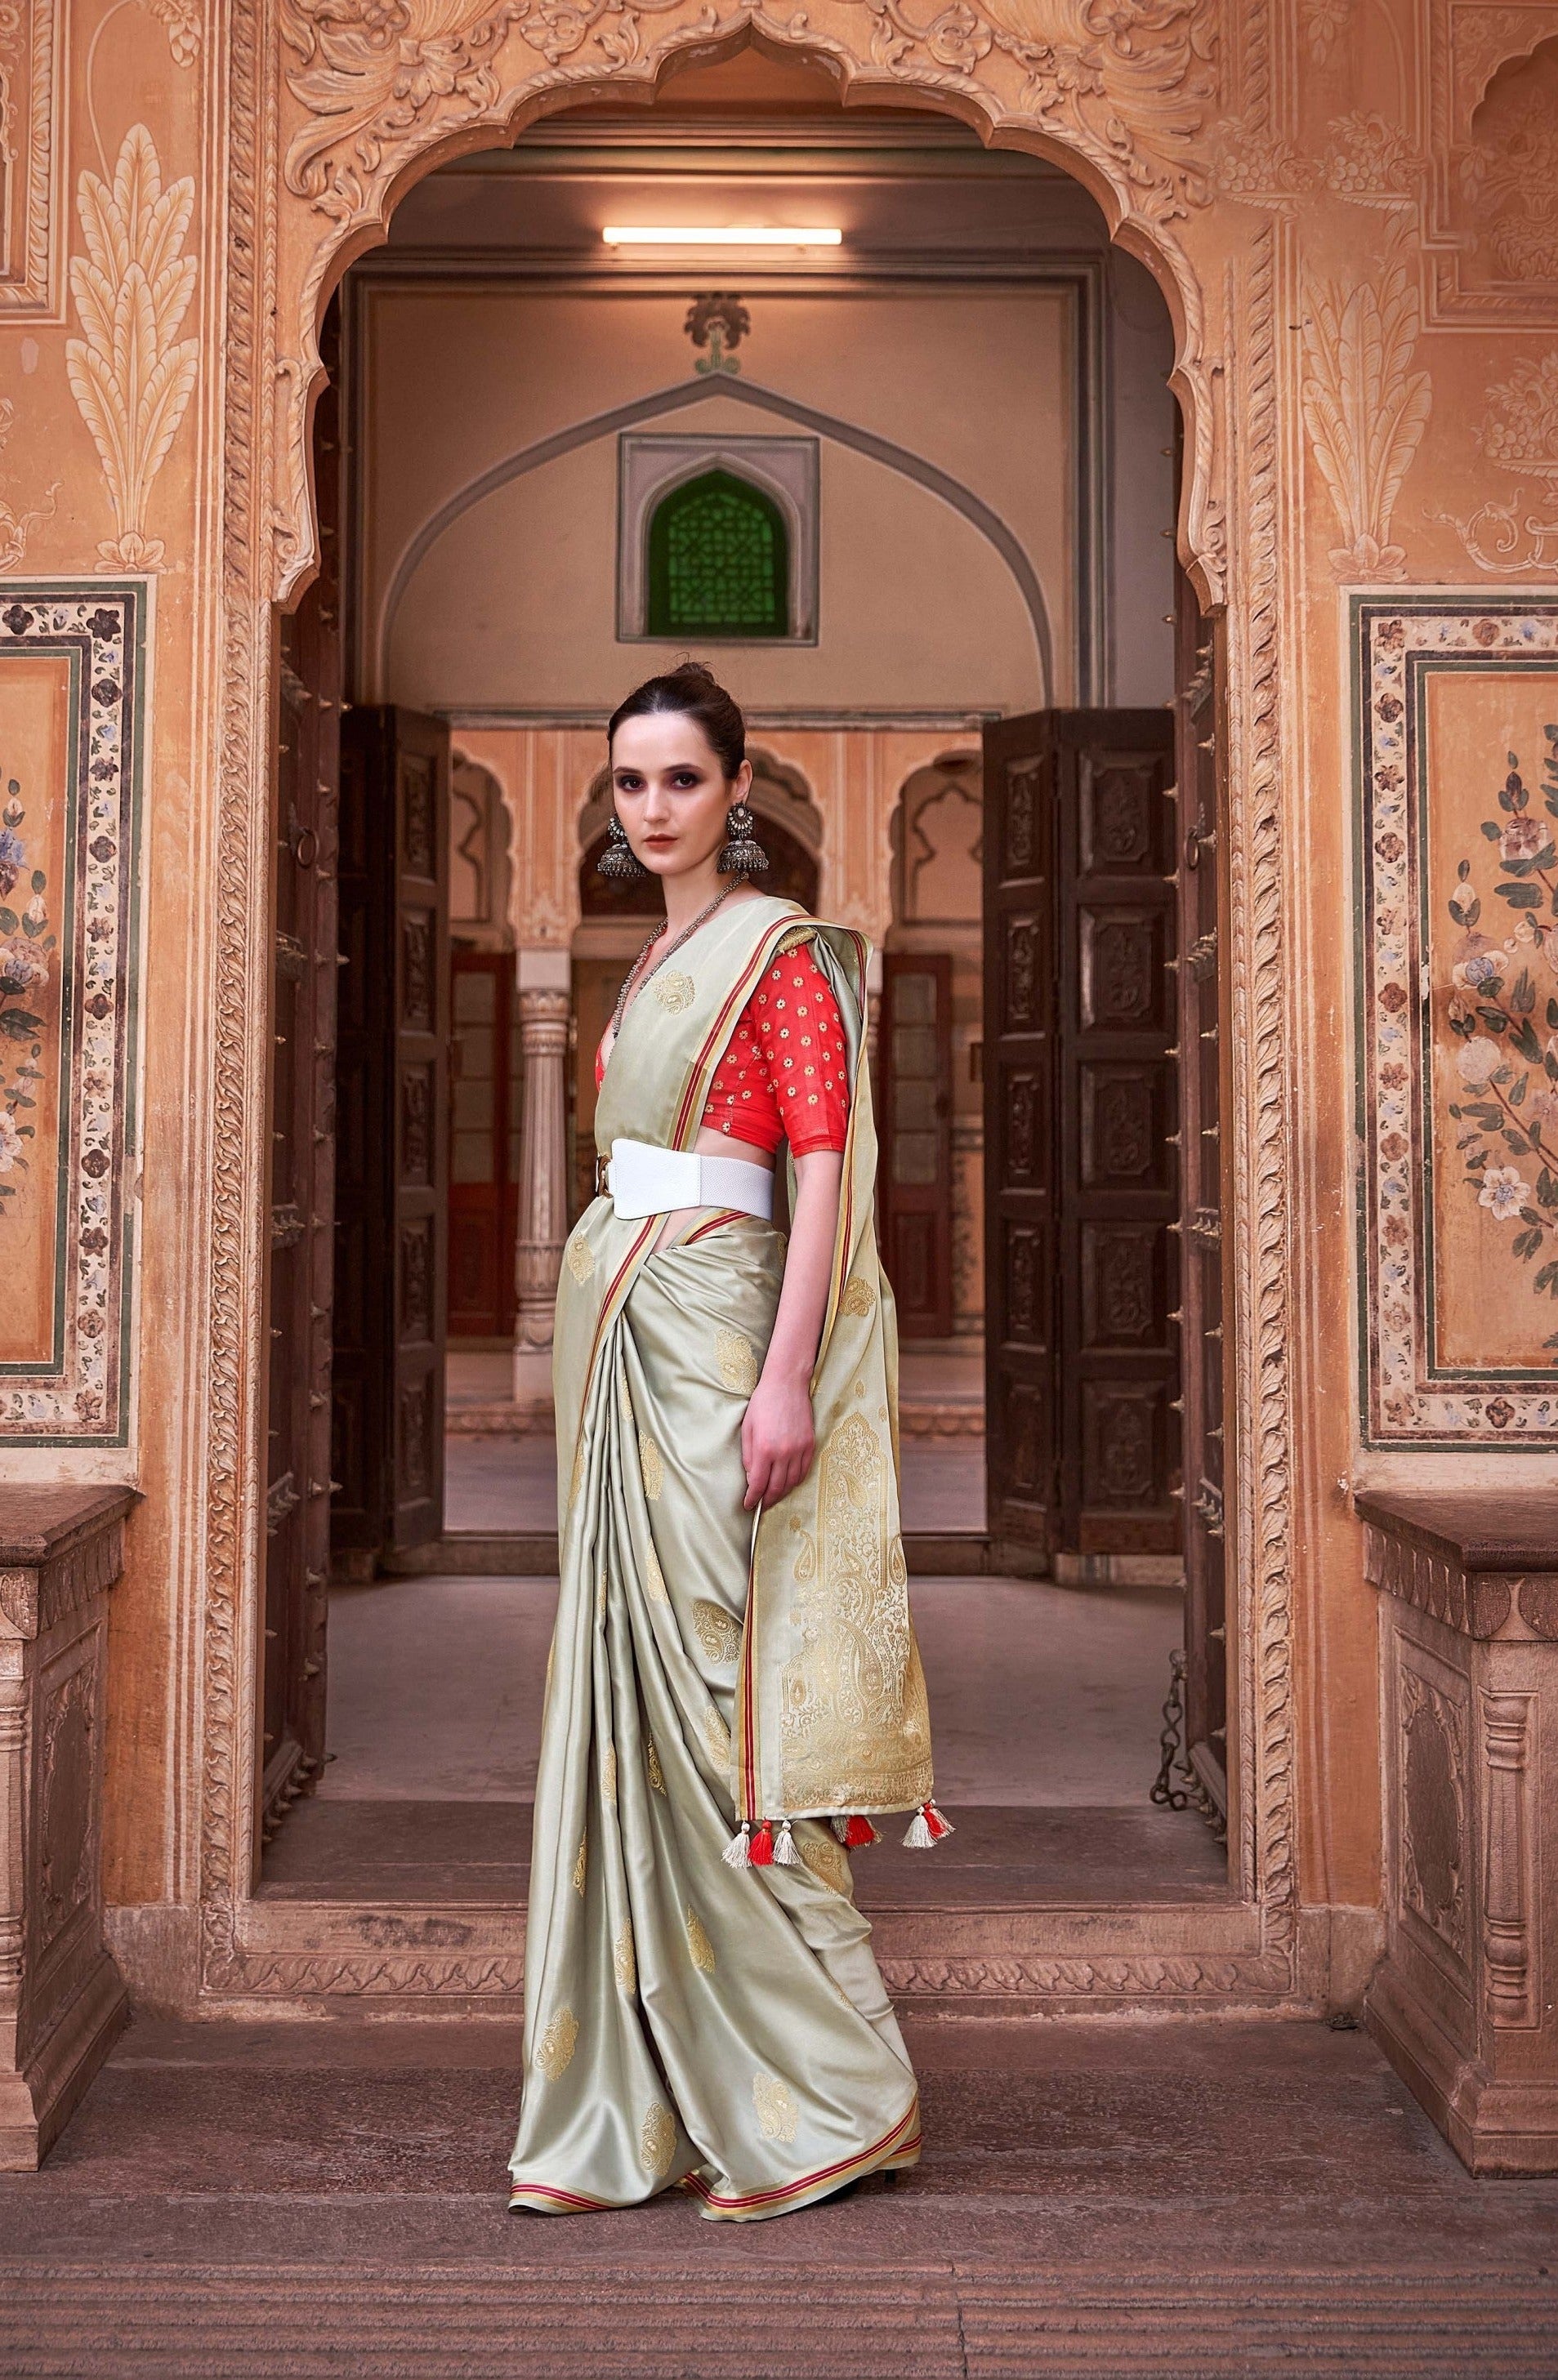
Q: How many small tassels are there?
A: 9